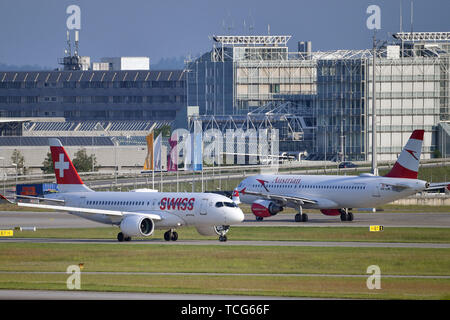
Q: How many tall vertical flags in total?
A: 5